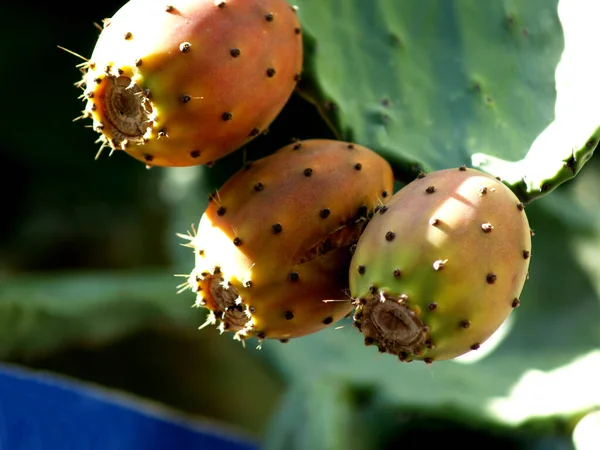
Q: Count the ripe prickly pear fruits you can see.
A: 3